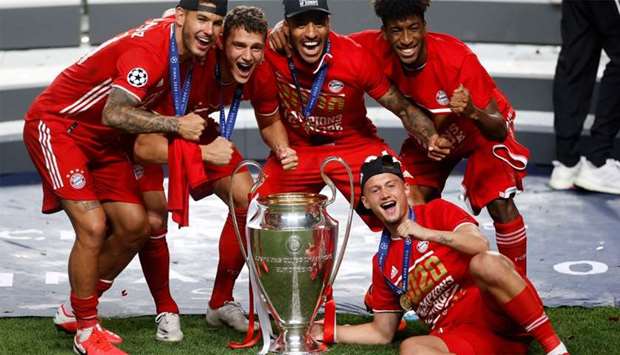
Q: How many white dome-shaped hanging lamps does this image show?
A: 0